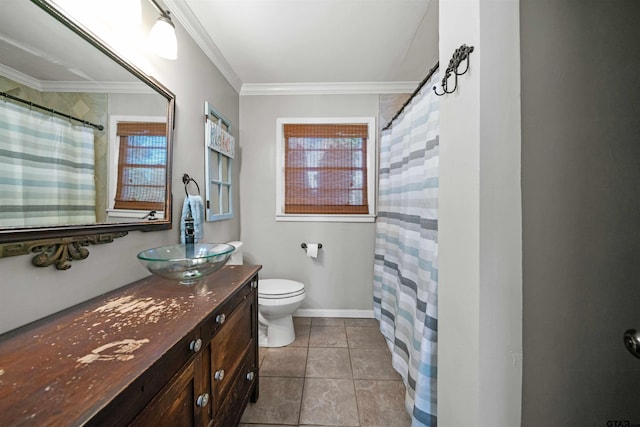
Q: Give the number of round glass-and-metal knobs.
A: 6